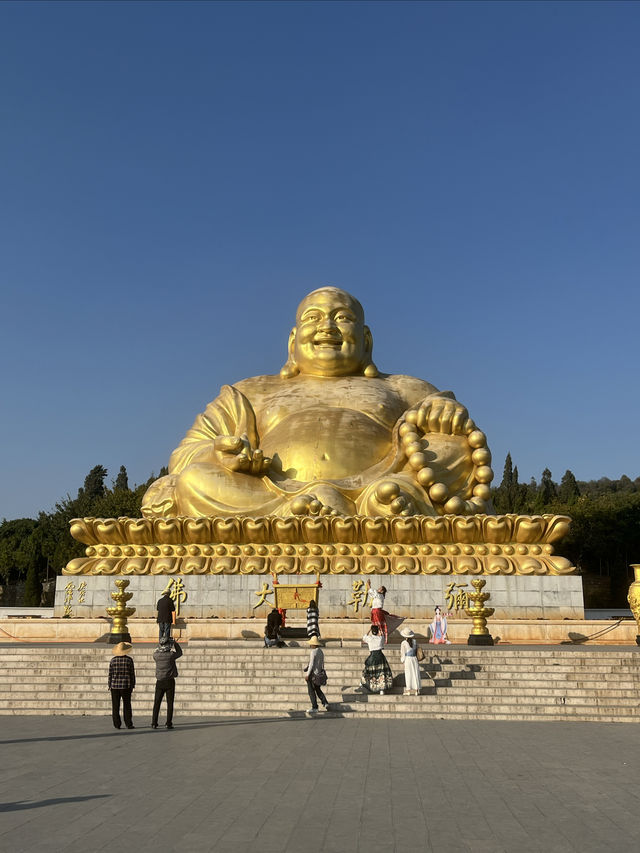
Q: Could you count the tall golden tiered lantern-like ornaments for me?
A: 2